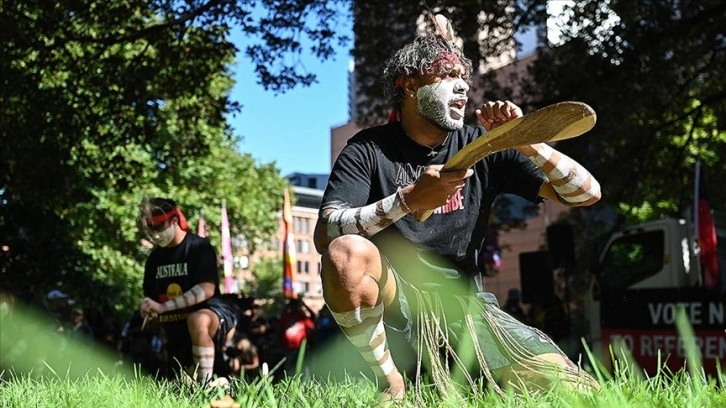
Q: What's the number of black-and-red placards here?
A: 1